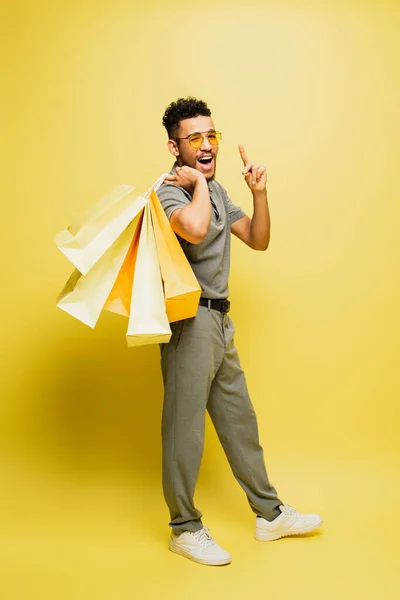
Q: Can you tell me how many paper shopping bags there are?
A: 5